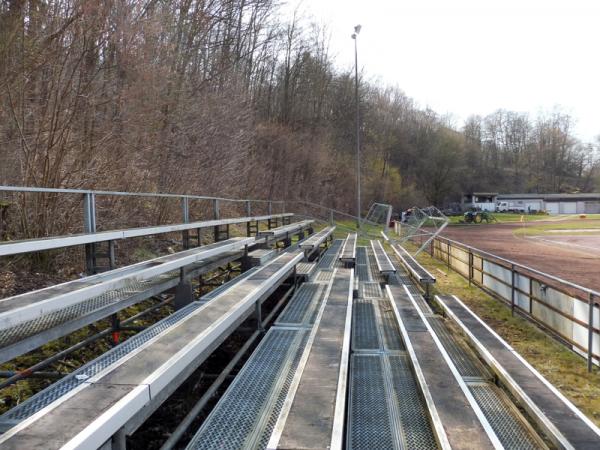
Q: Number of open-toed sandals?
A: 0